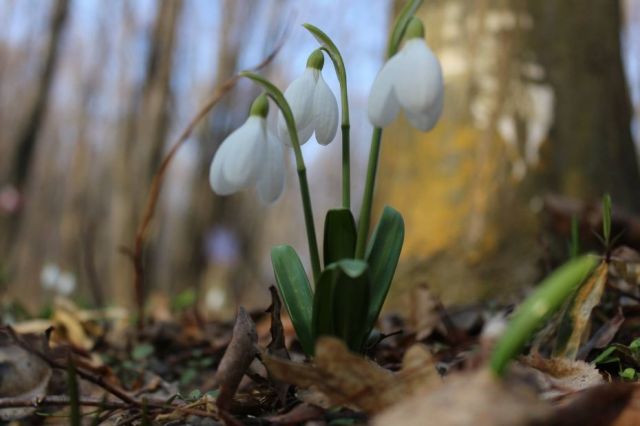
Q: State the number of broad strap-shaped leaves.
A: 4